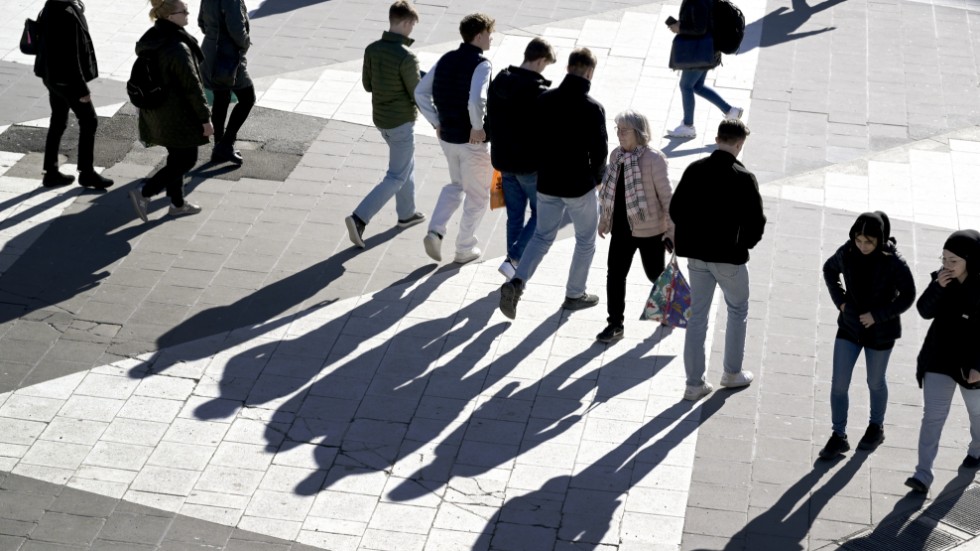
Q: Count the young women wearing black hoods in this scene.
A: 2